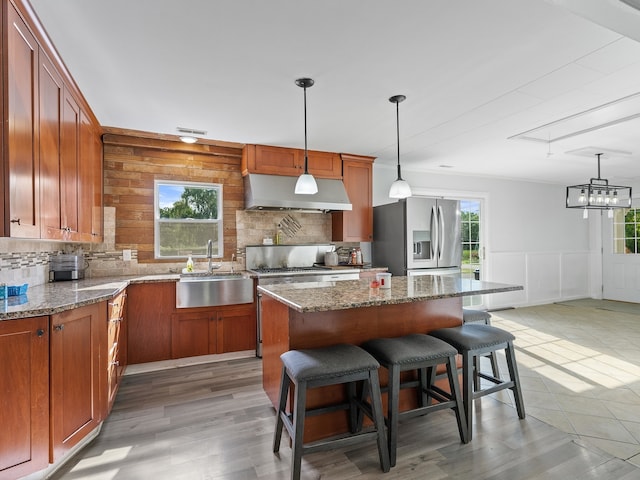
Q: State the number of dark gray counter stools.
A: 4